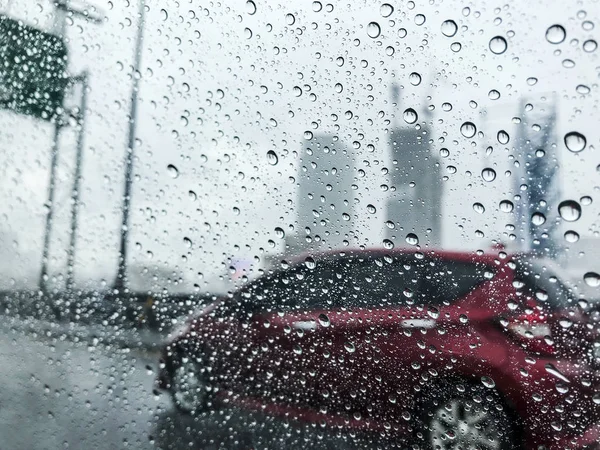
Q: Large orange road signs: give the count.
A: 0